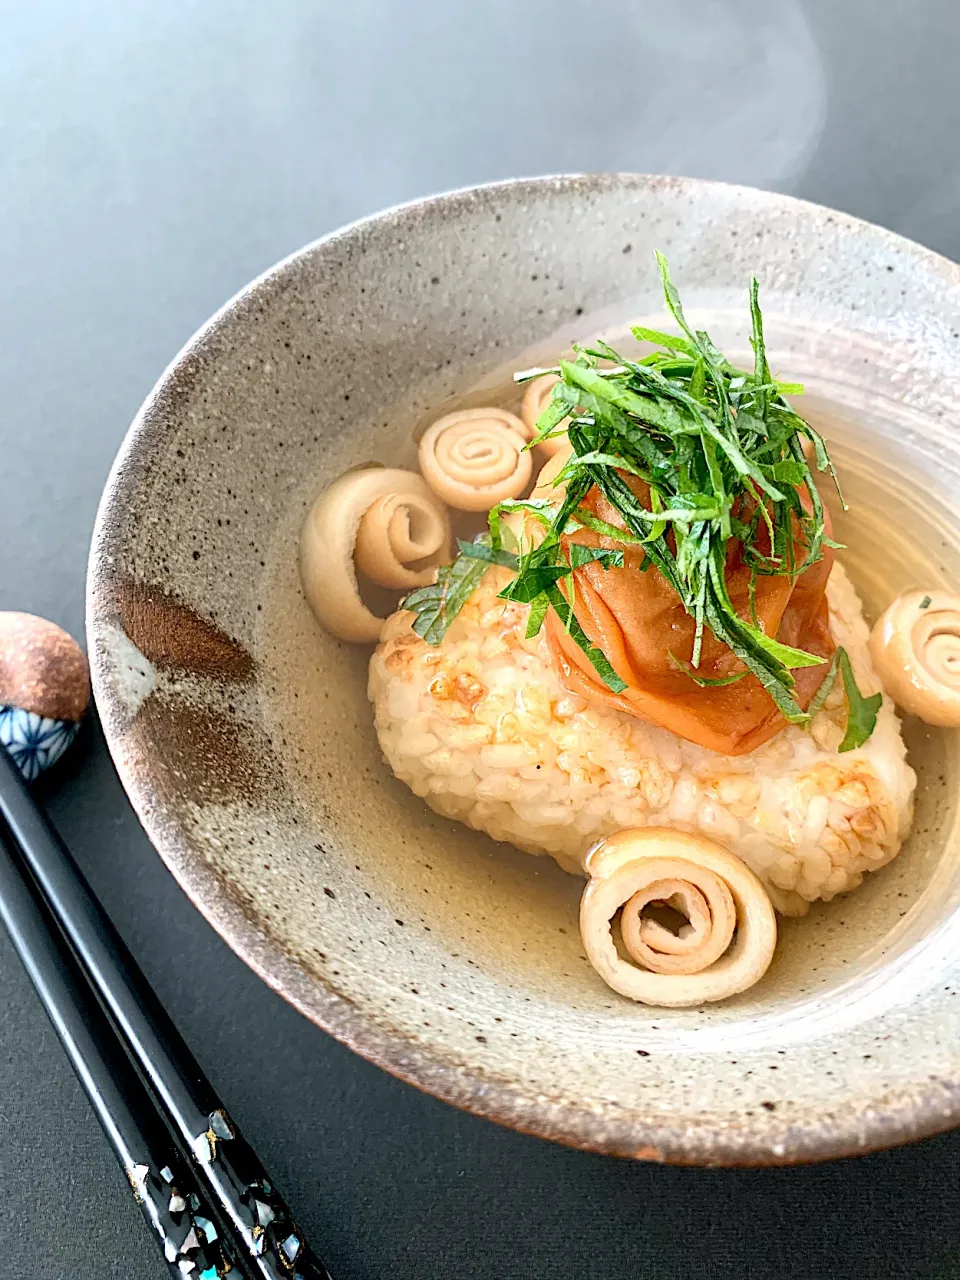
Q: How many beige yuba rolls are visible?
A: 5